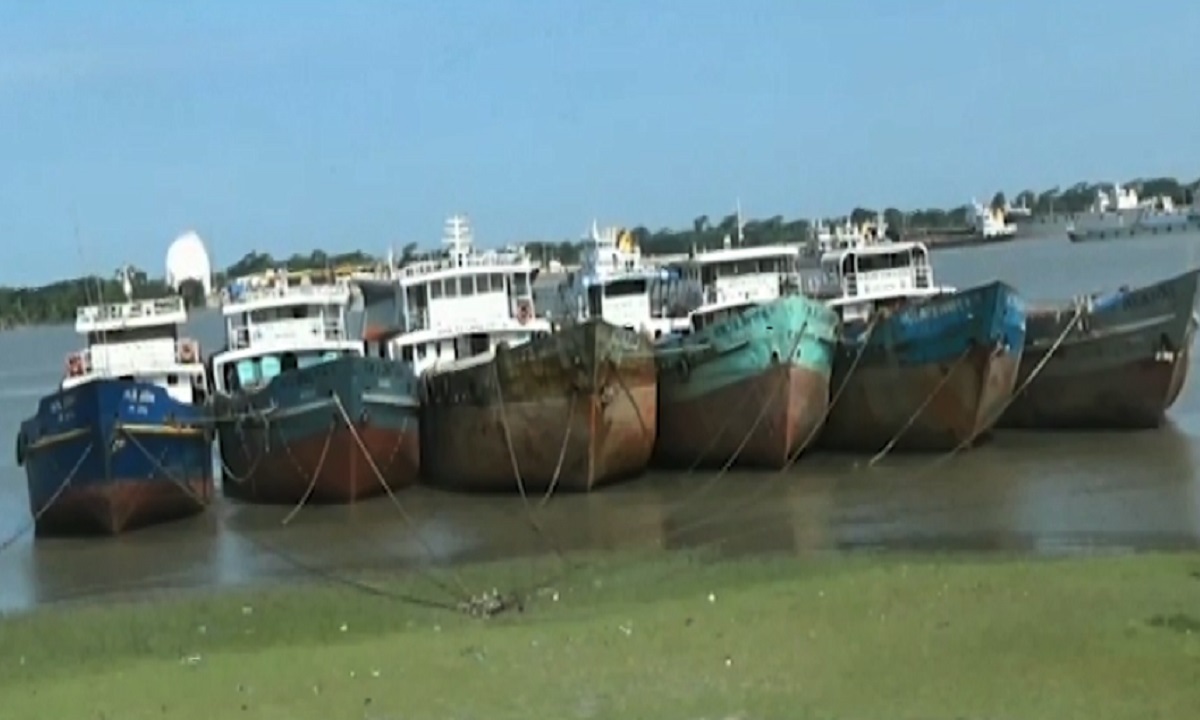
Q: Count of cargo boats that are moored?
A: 6